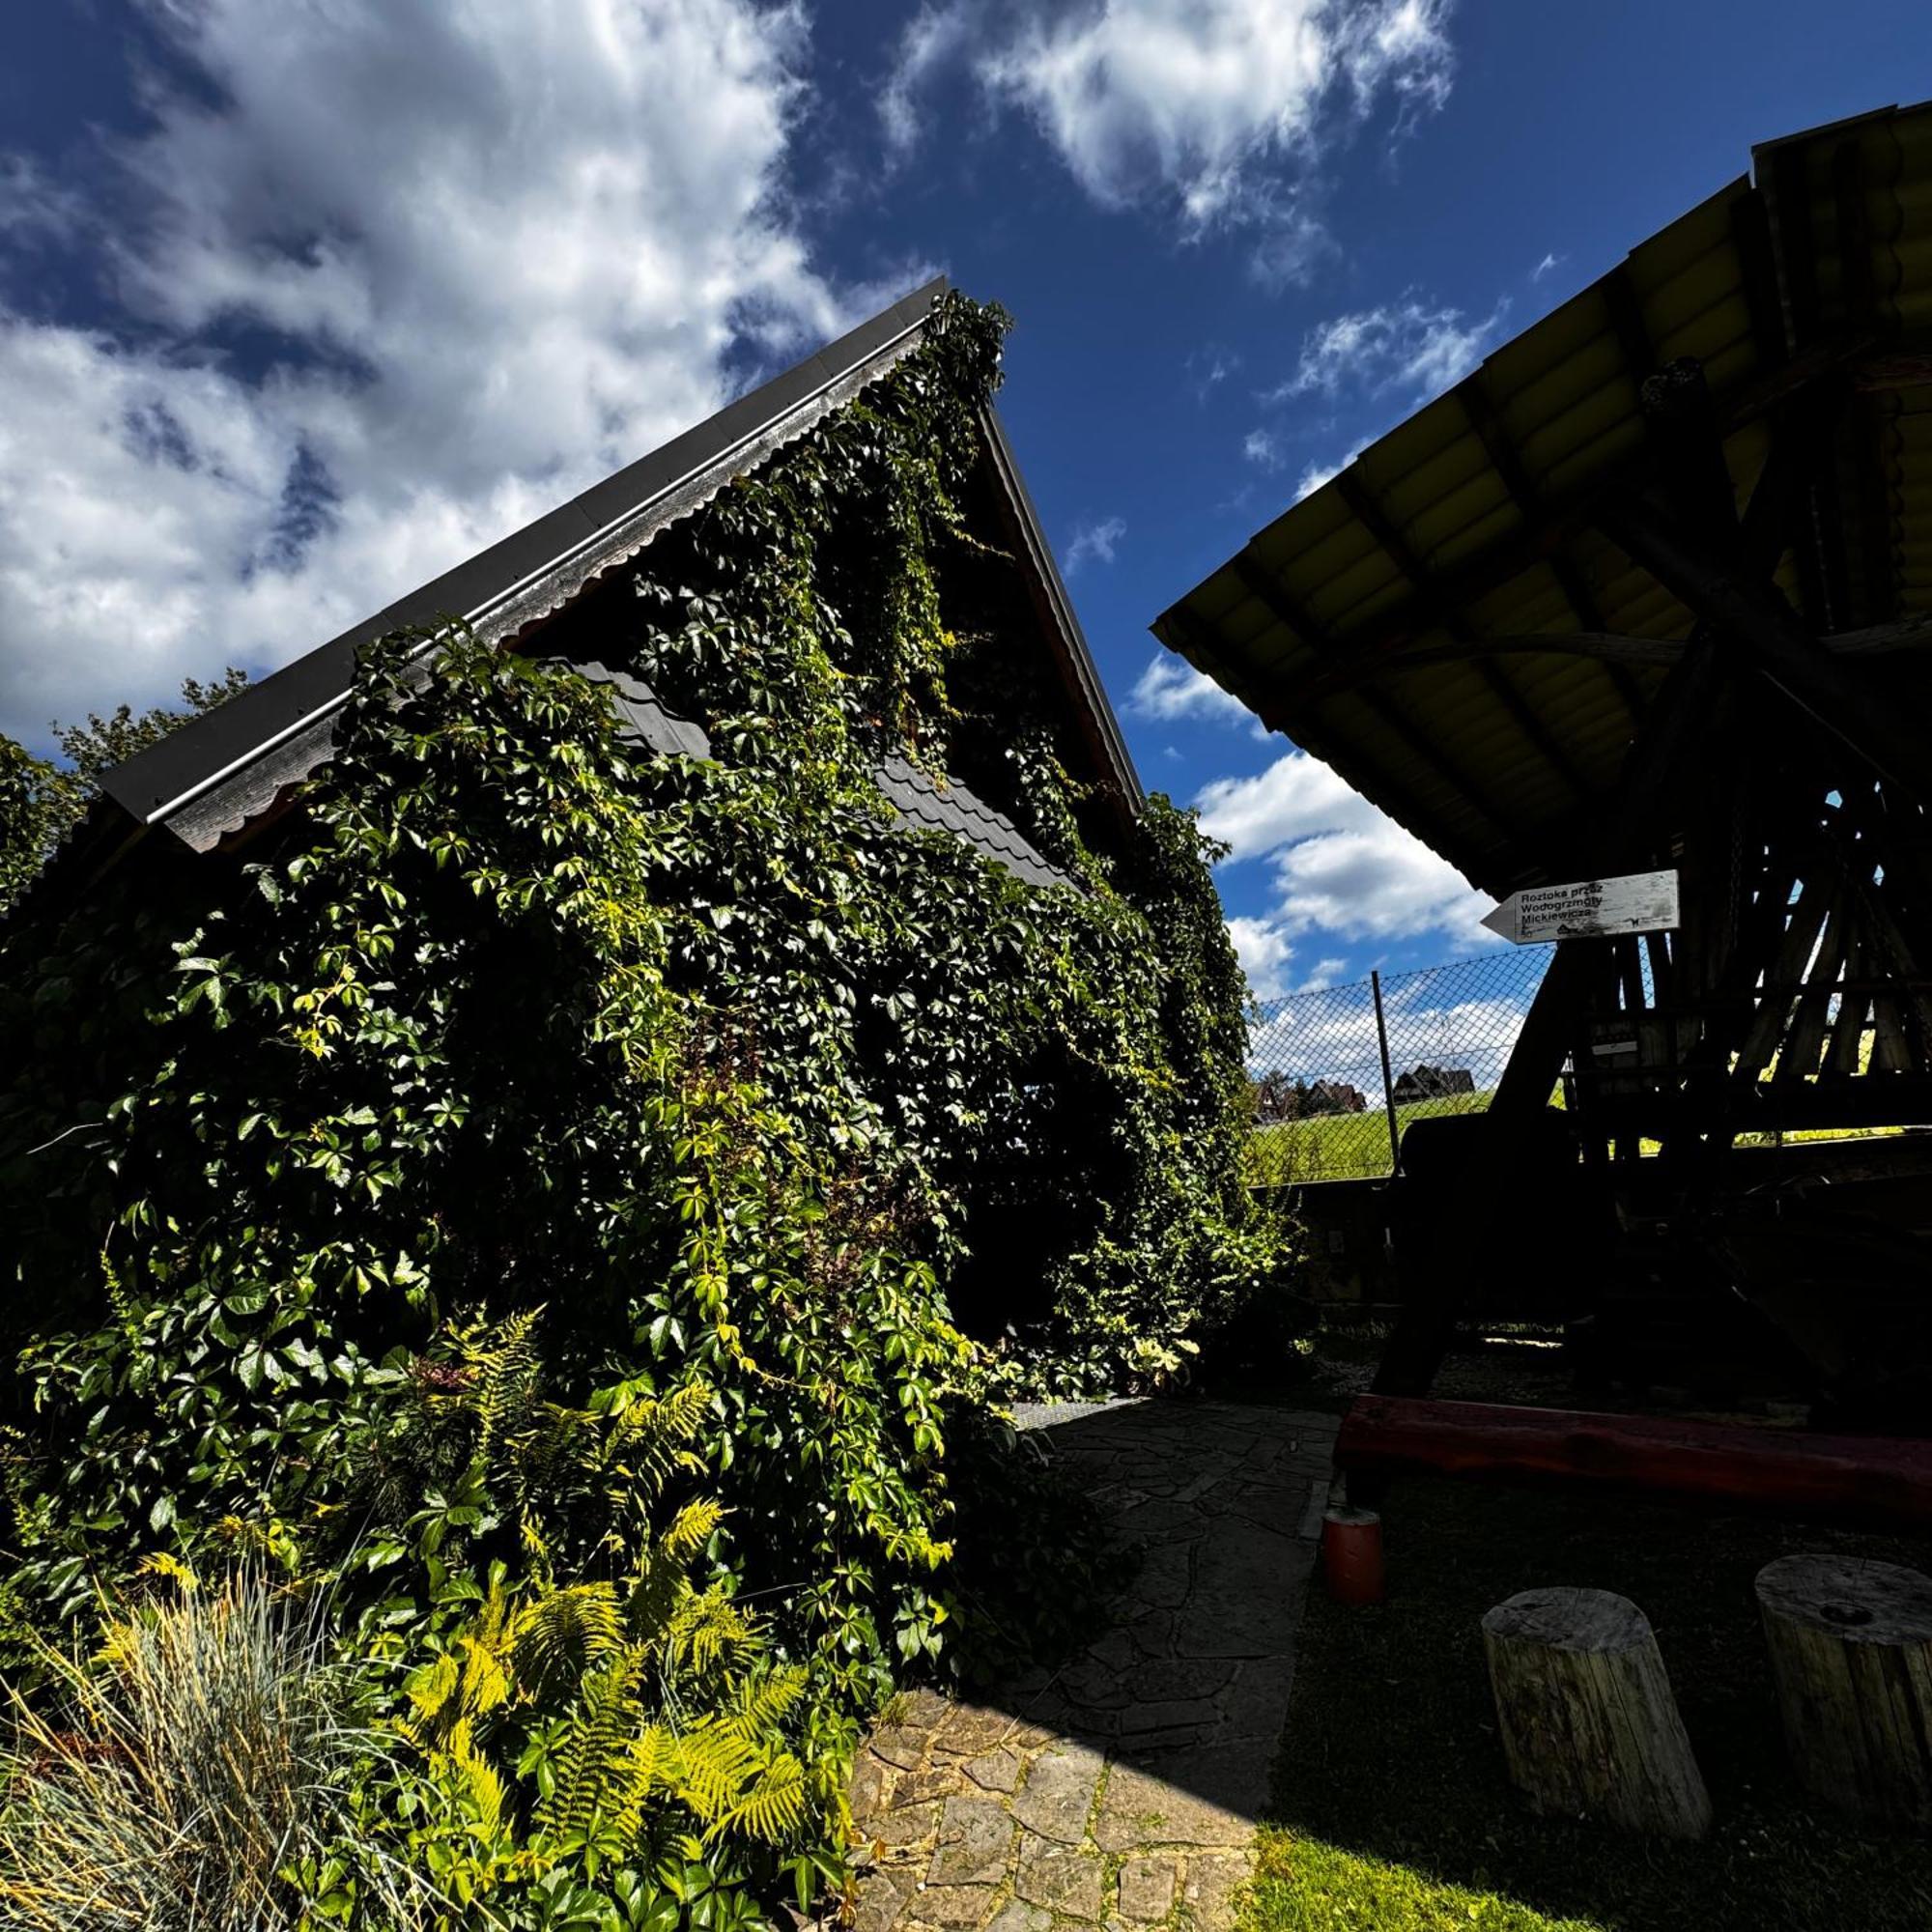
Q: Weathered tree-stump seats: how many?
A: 2